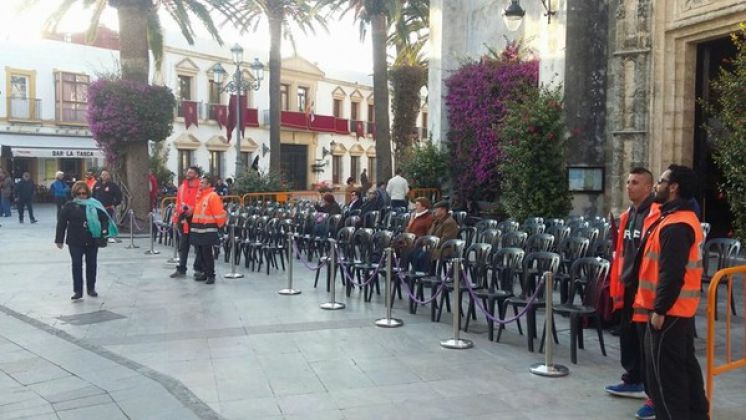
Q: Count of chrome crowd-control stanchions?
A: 9